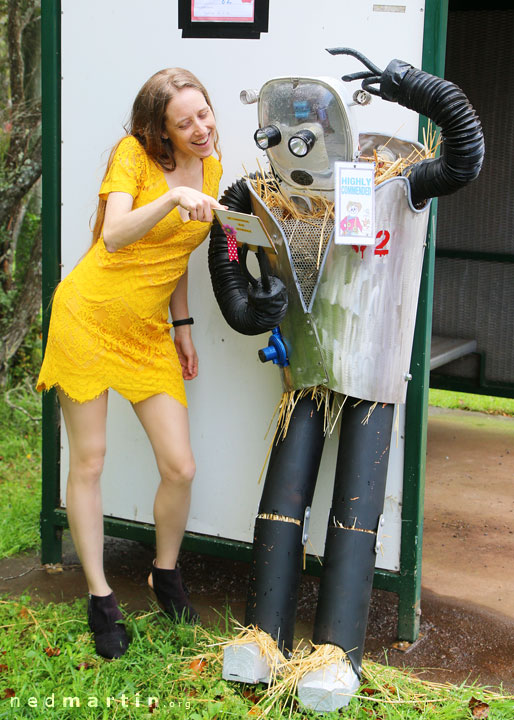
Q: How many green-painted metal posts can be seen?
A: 2